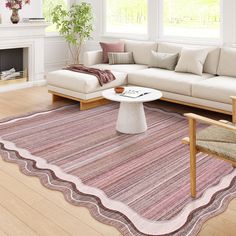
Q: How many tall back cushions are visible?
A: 3